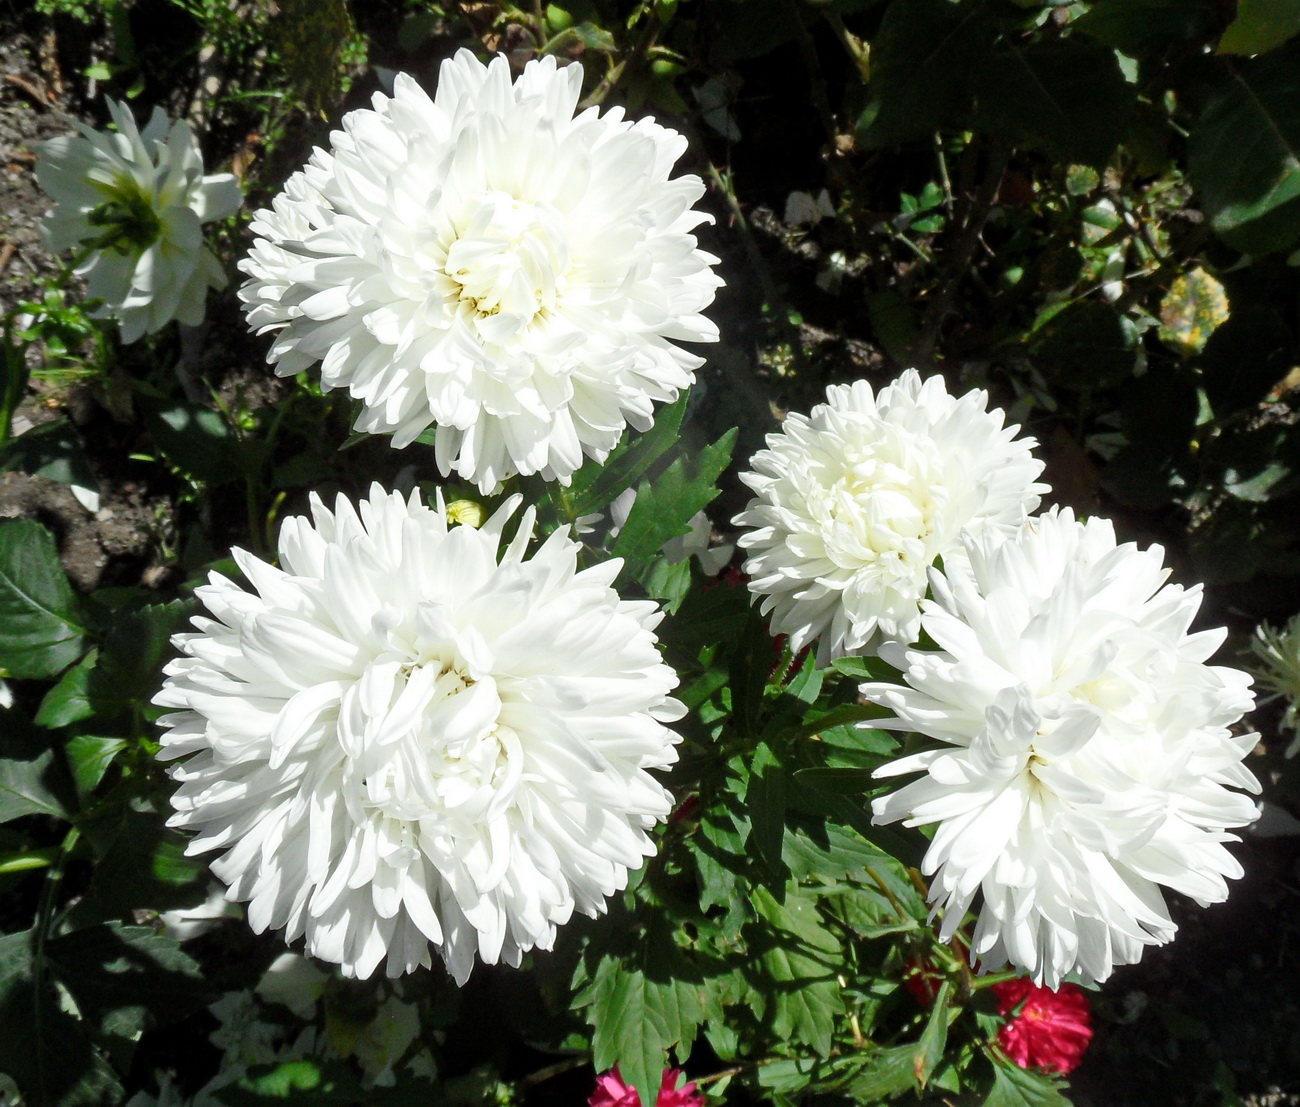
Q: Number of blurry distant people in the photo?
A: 0